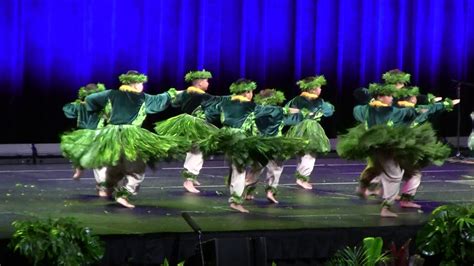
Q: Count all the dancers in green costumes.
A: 9